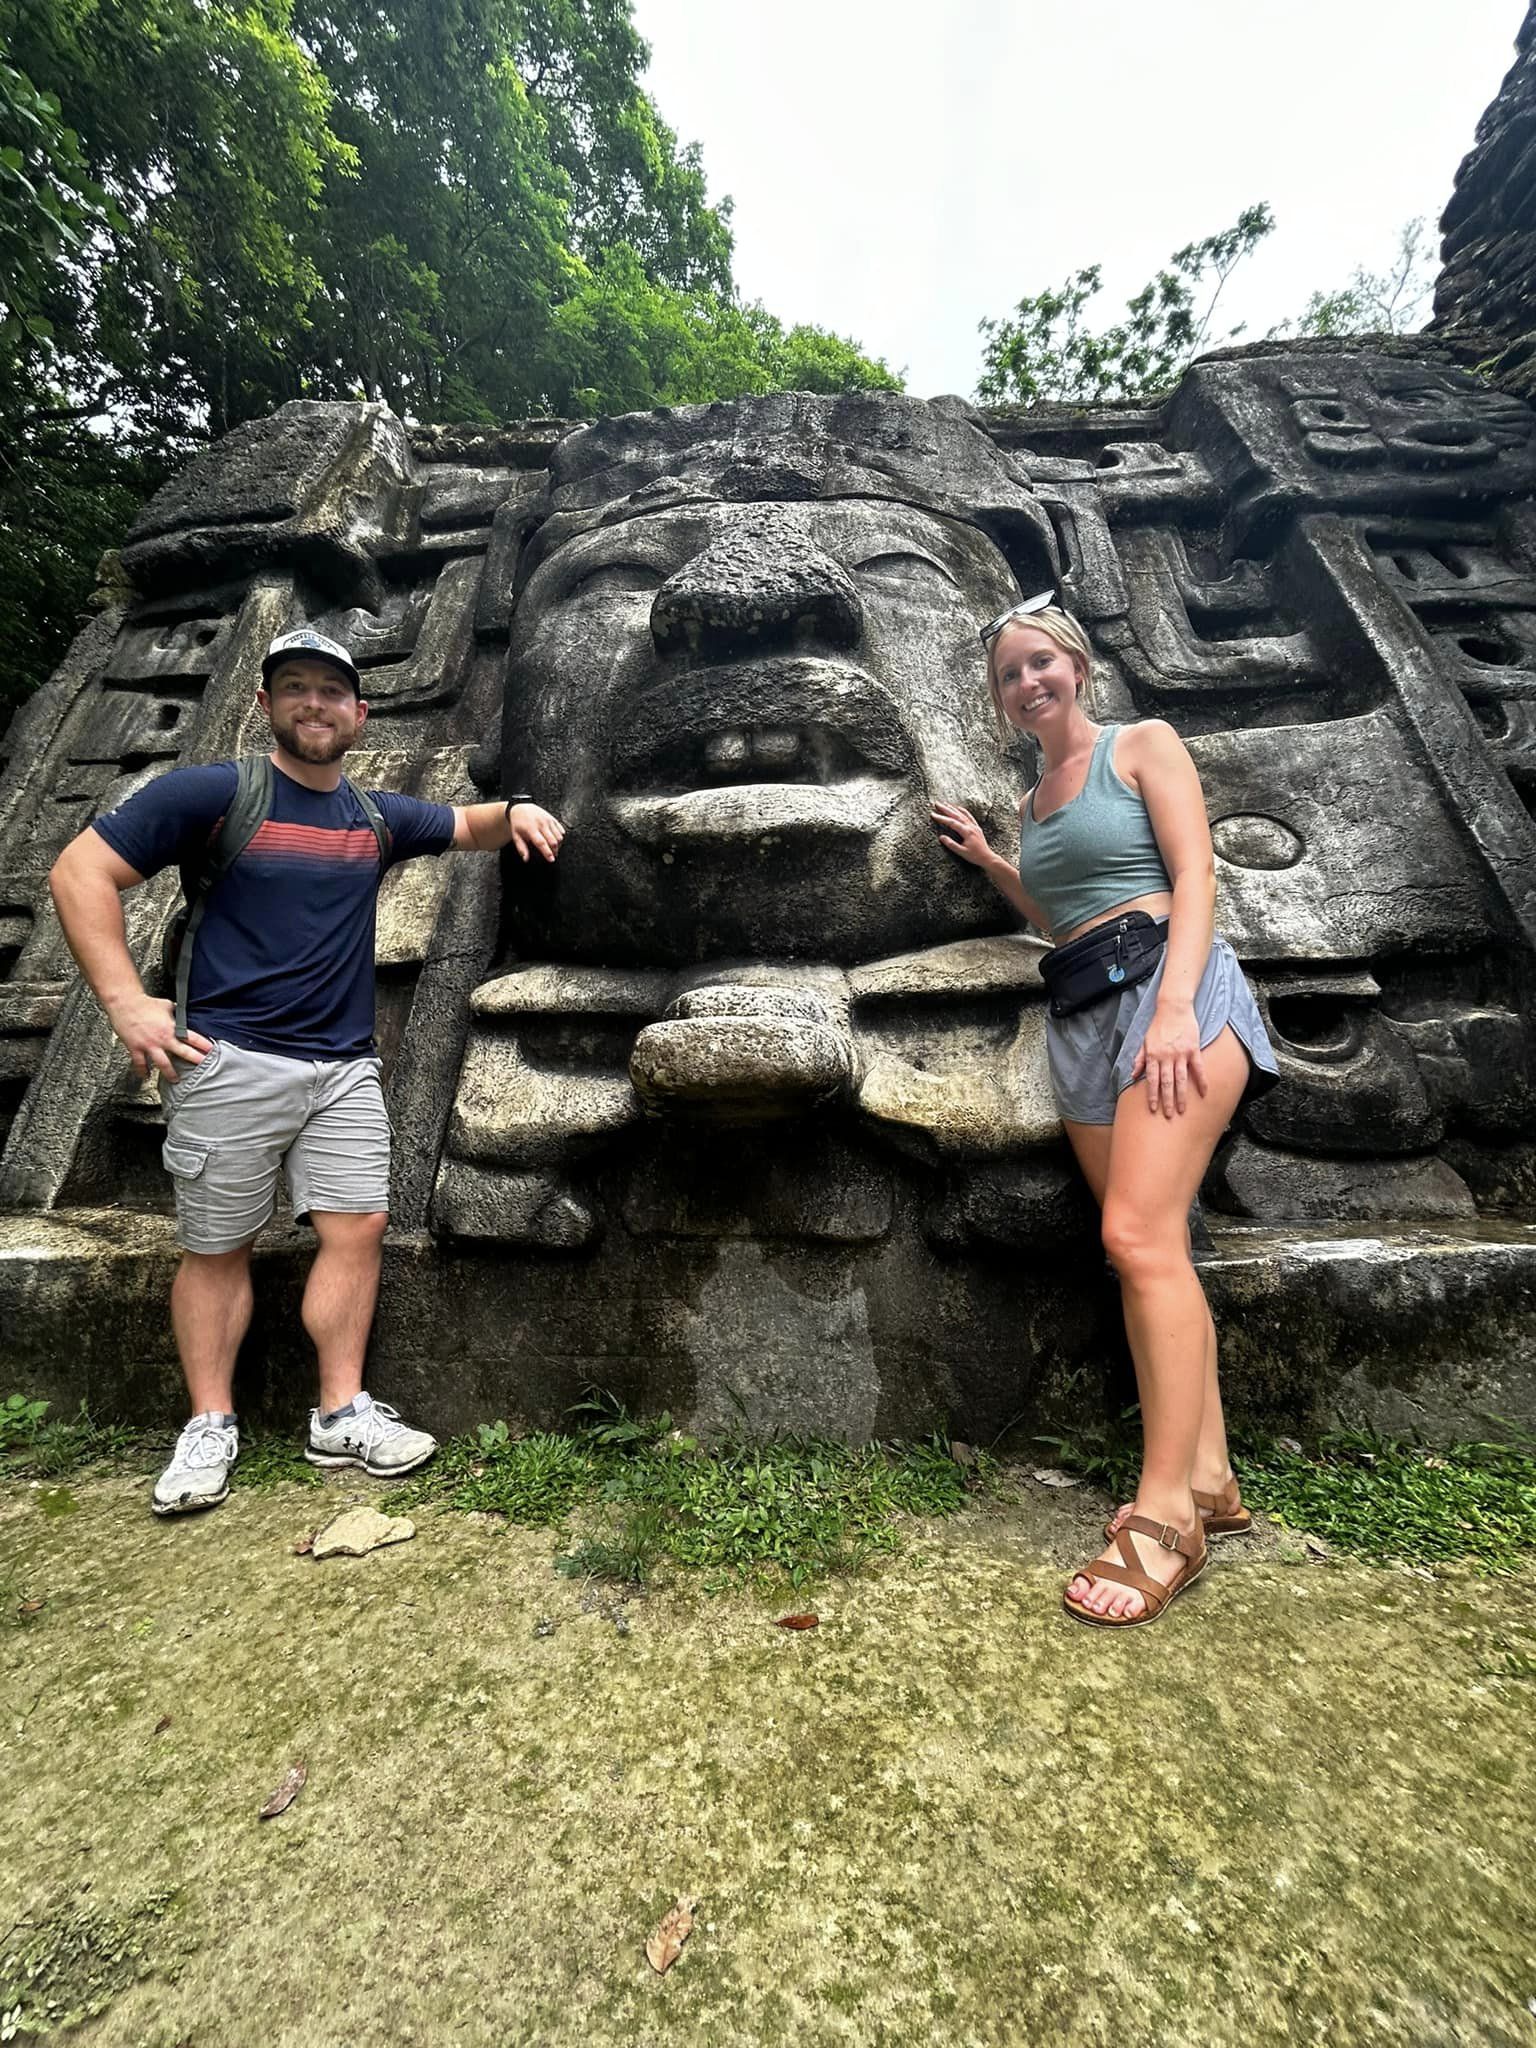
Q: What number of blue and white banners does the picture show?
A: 0